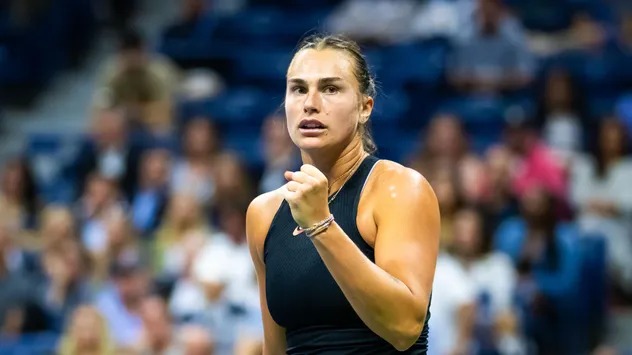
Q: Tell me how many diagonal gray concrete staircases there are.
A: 1